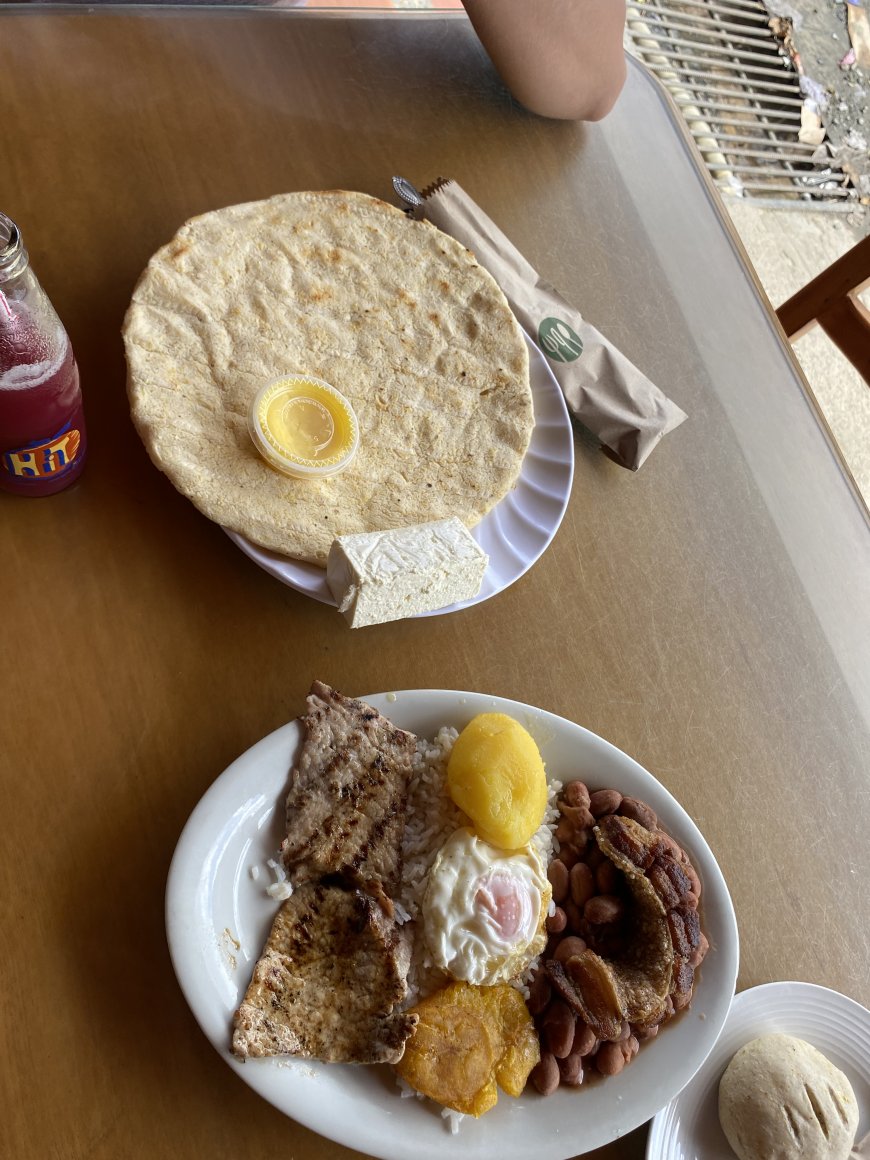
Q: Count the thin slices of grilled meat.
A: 2